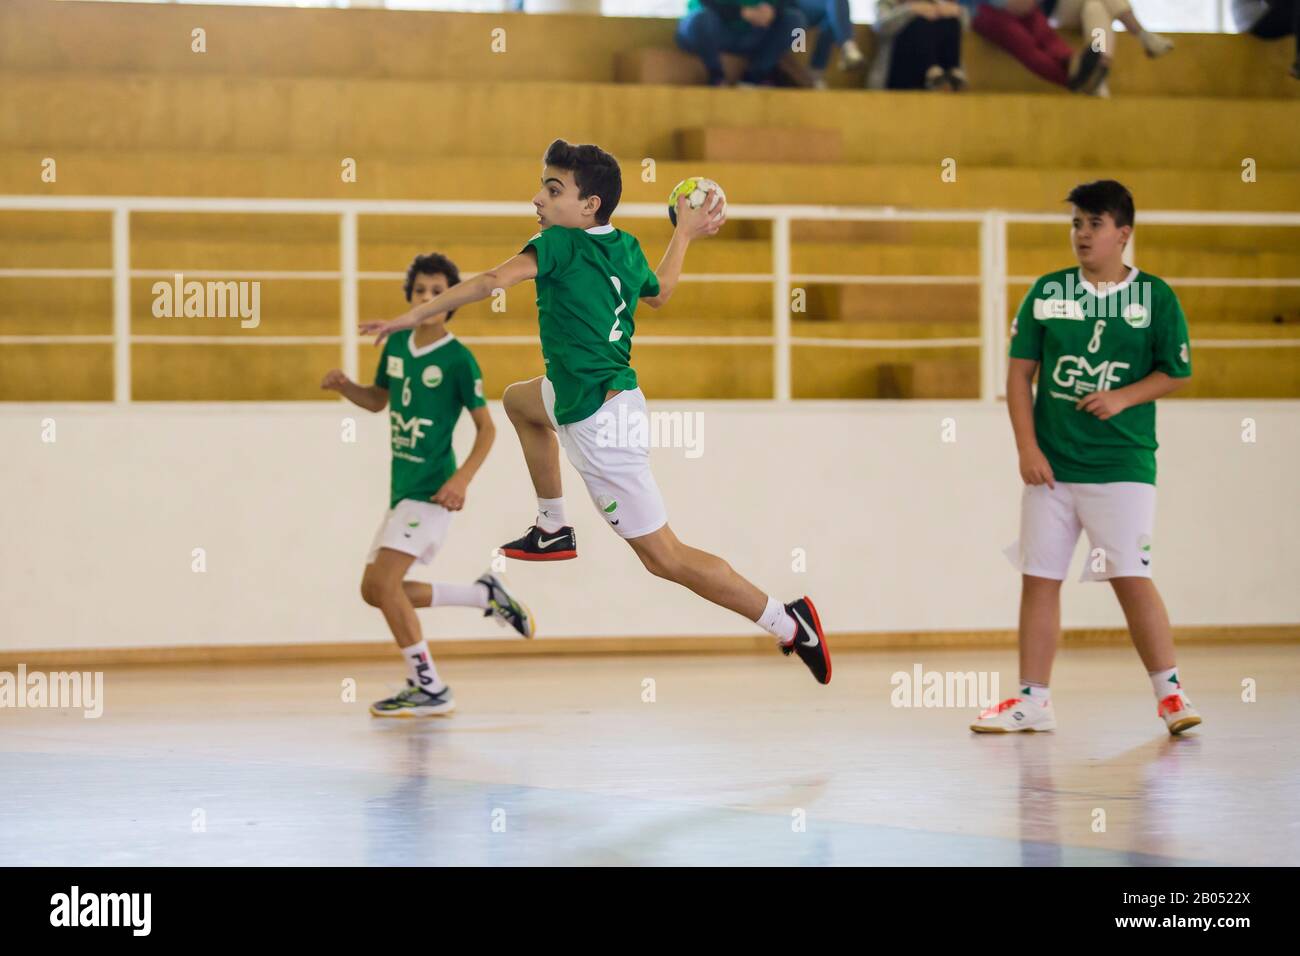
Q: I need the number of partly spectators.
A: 6